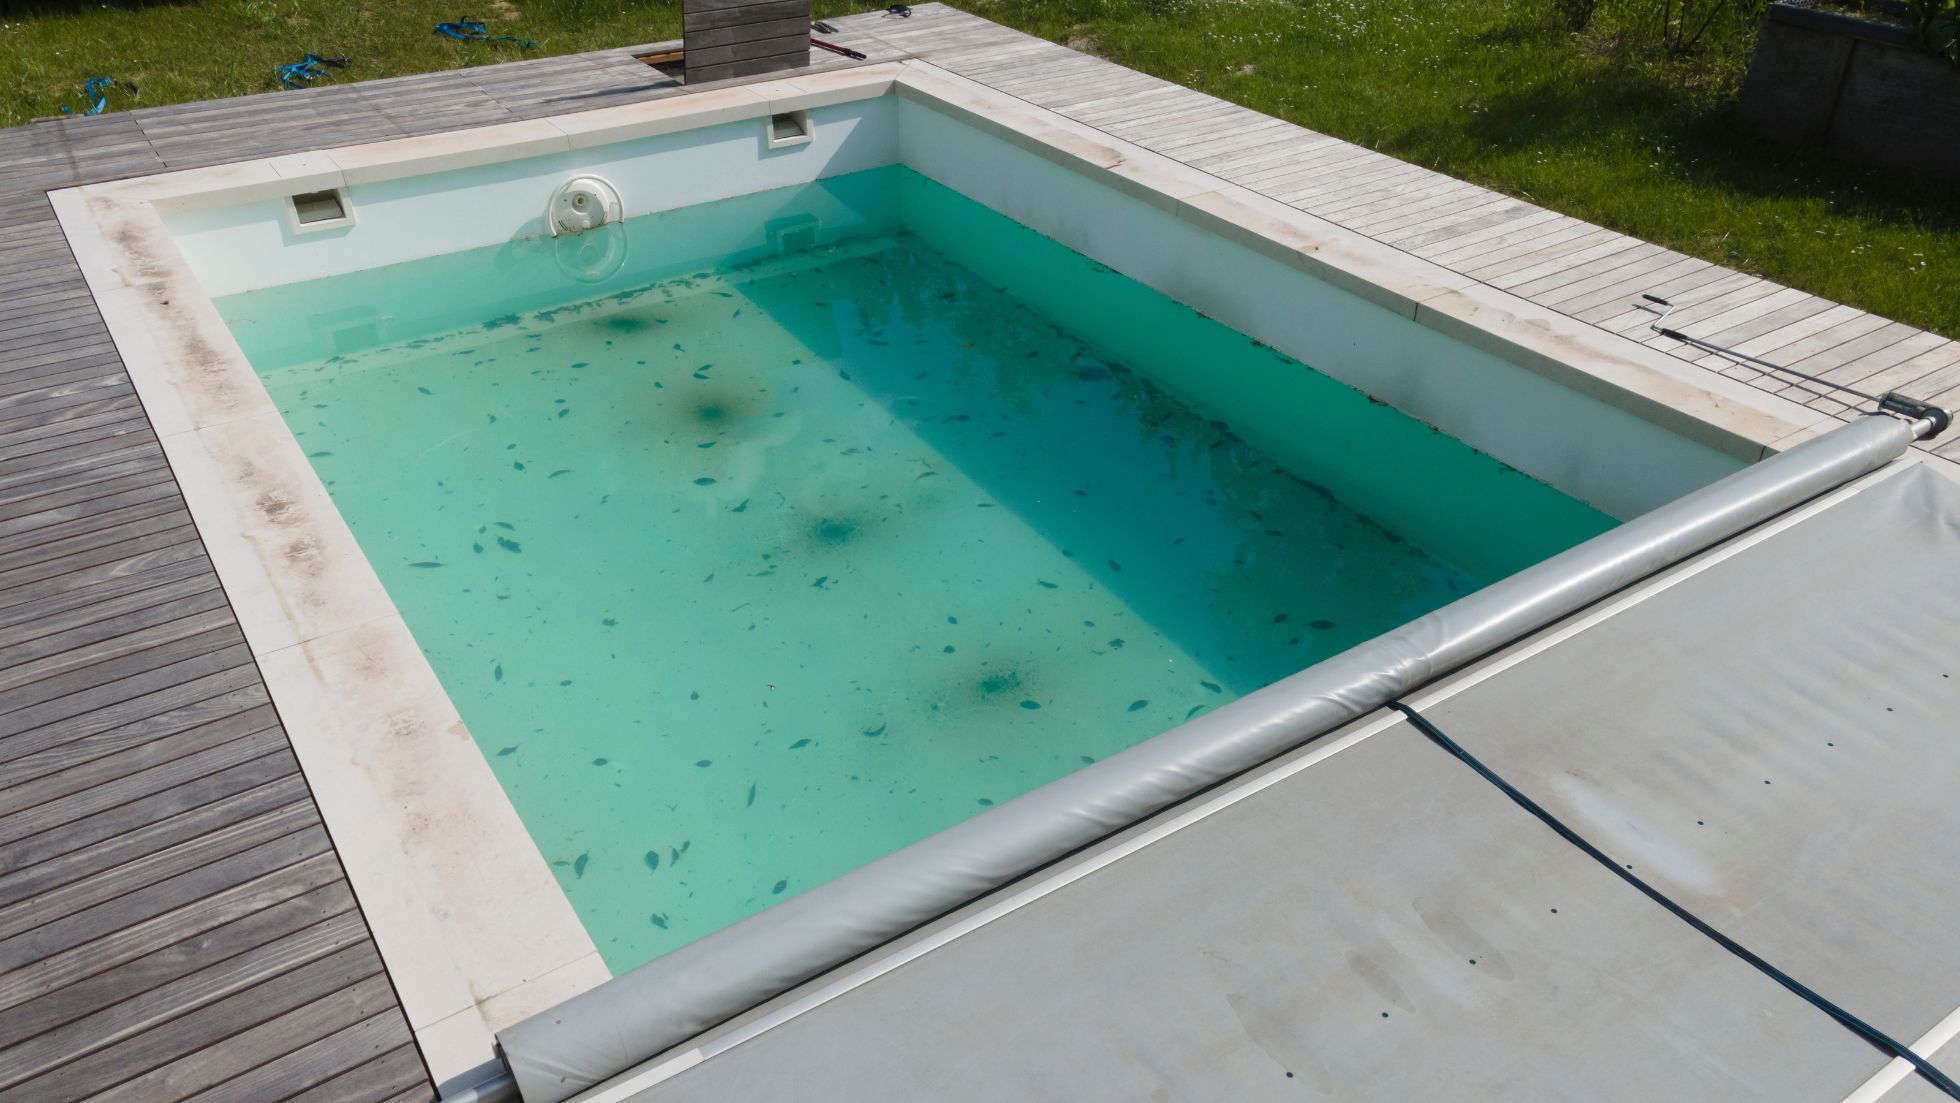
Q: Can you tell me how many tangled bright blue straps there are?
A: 3